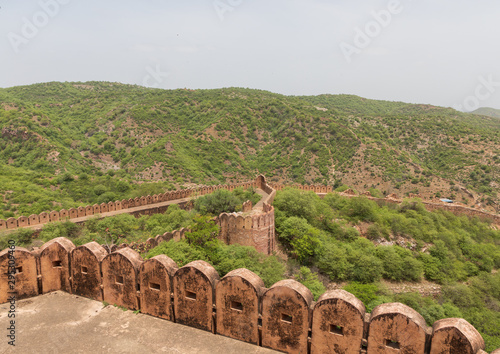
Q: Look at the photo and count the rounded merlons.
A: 11